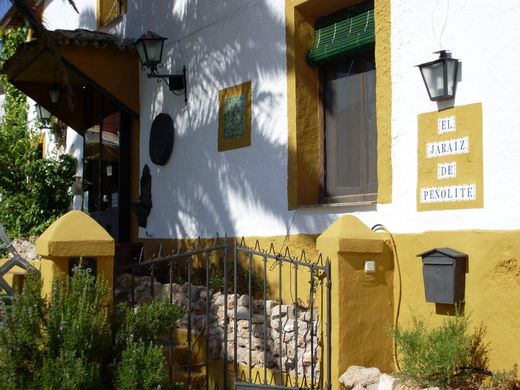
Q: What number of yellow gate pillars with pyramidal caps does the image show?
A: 2